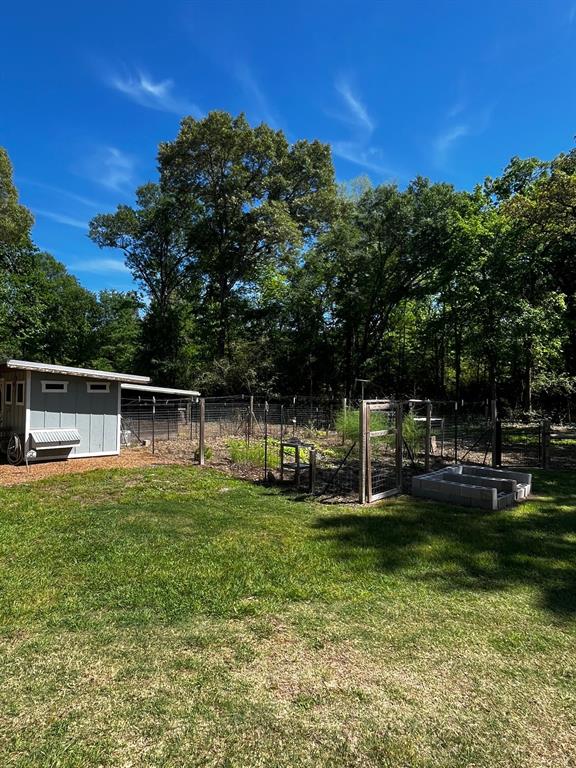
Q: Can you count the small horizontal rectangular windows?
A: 2